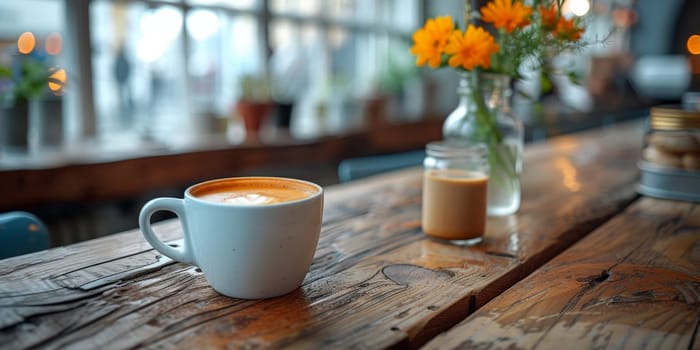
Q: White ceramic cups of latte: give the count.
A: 1